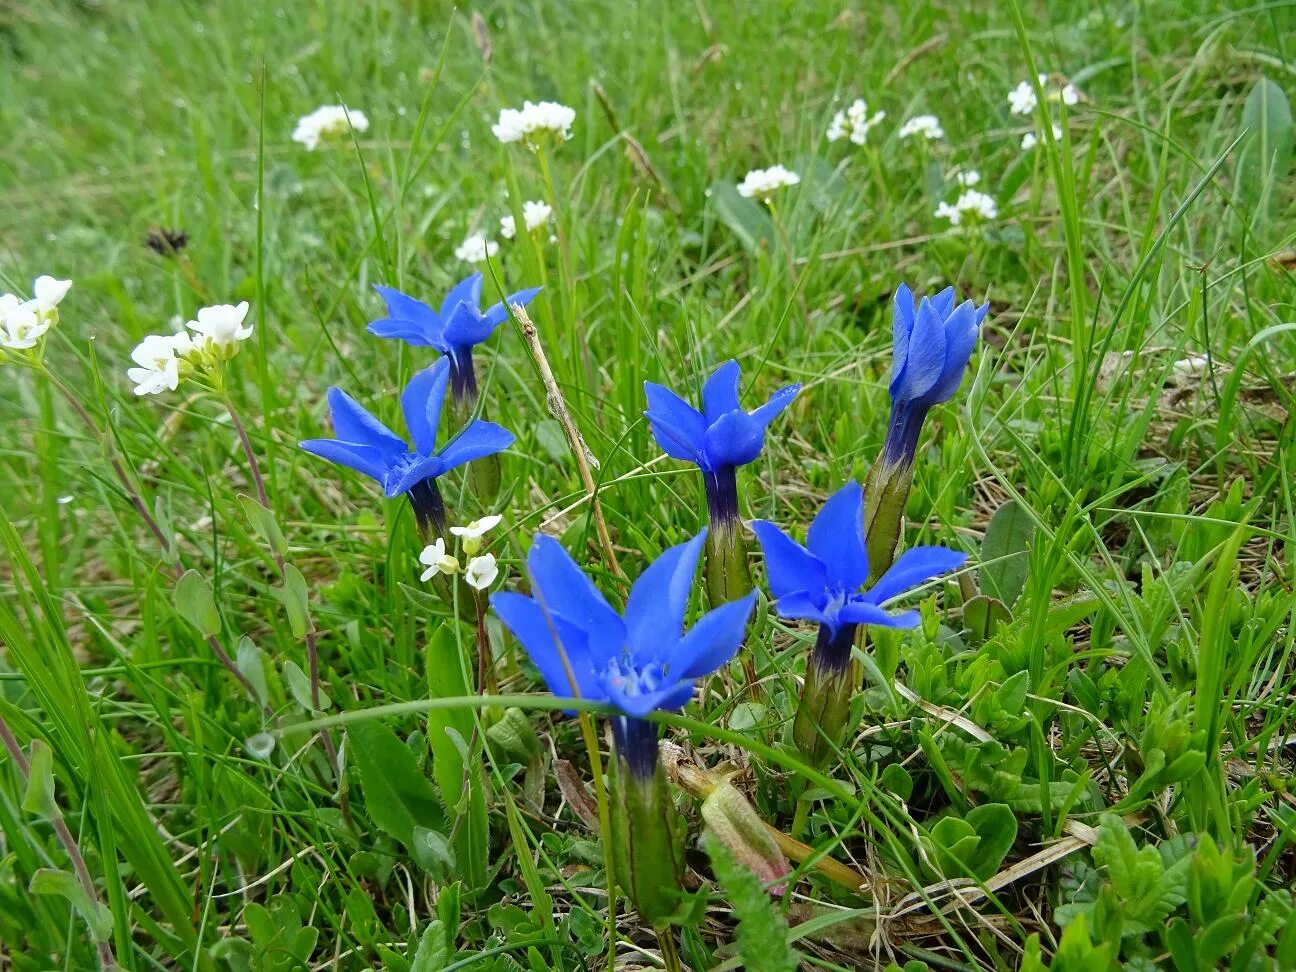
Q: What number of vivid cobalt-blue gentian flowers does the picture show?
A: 6